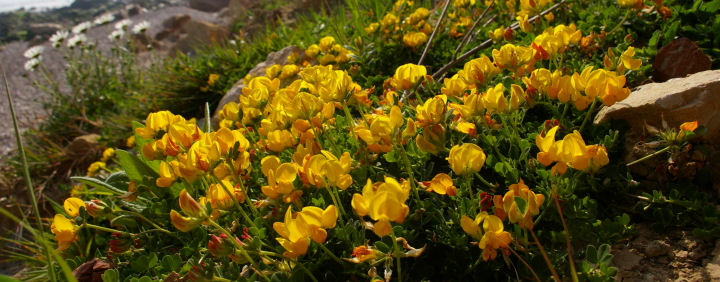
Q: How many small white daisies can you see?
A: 9